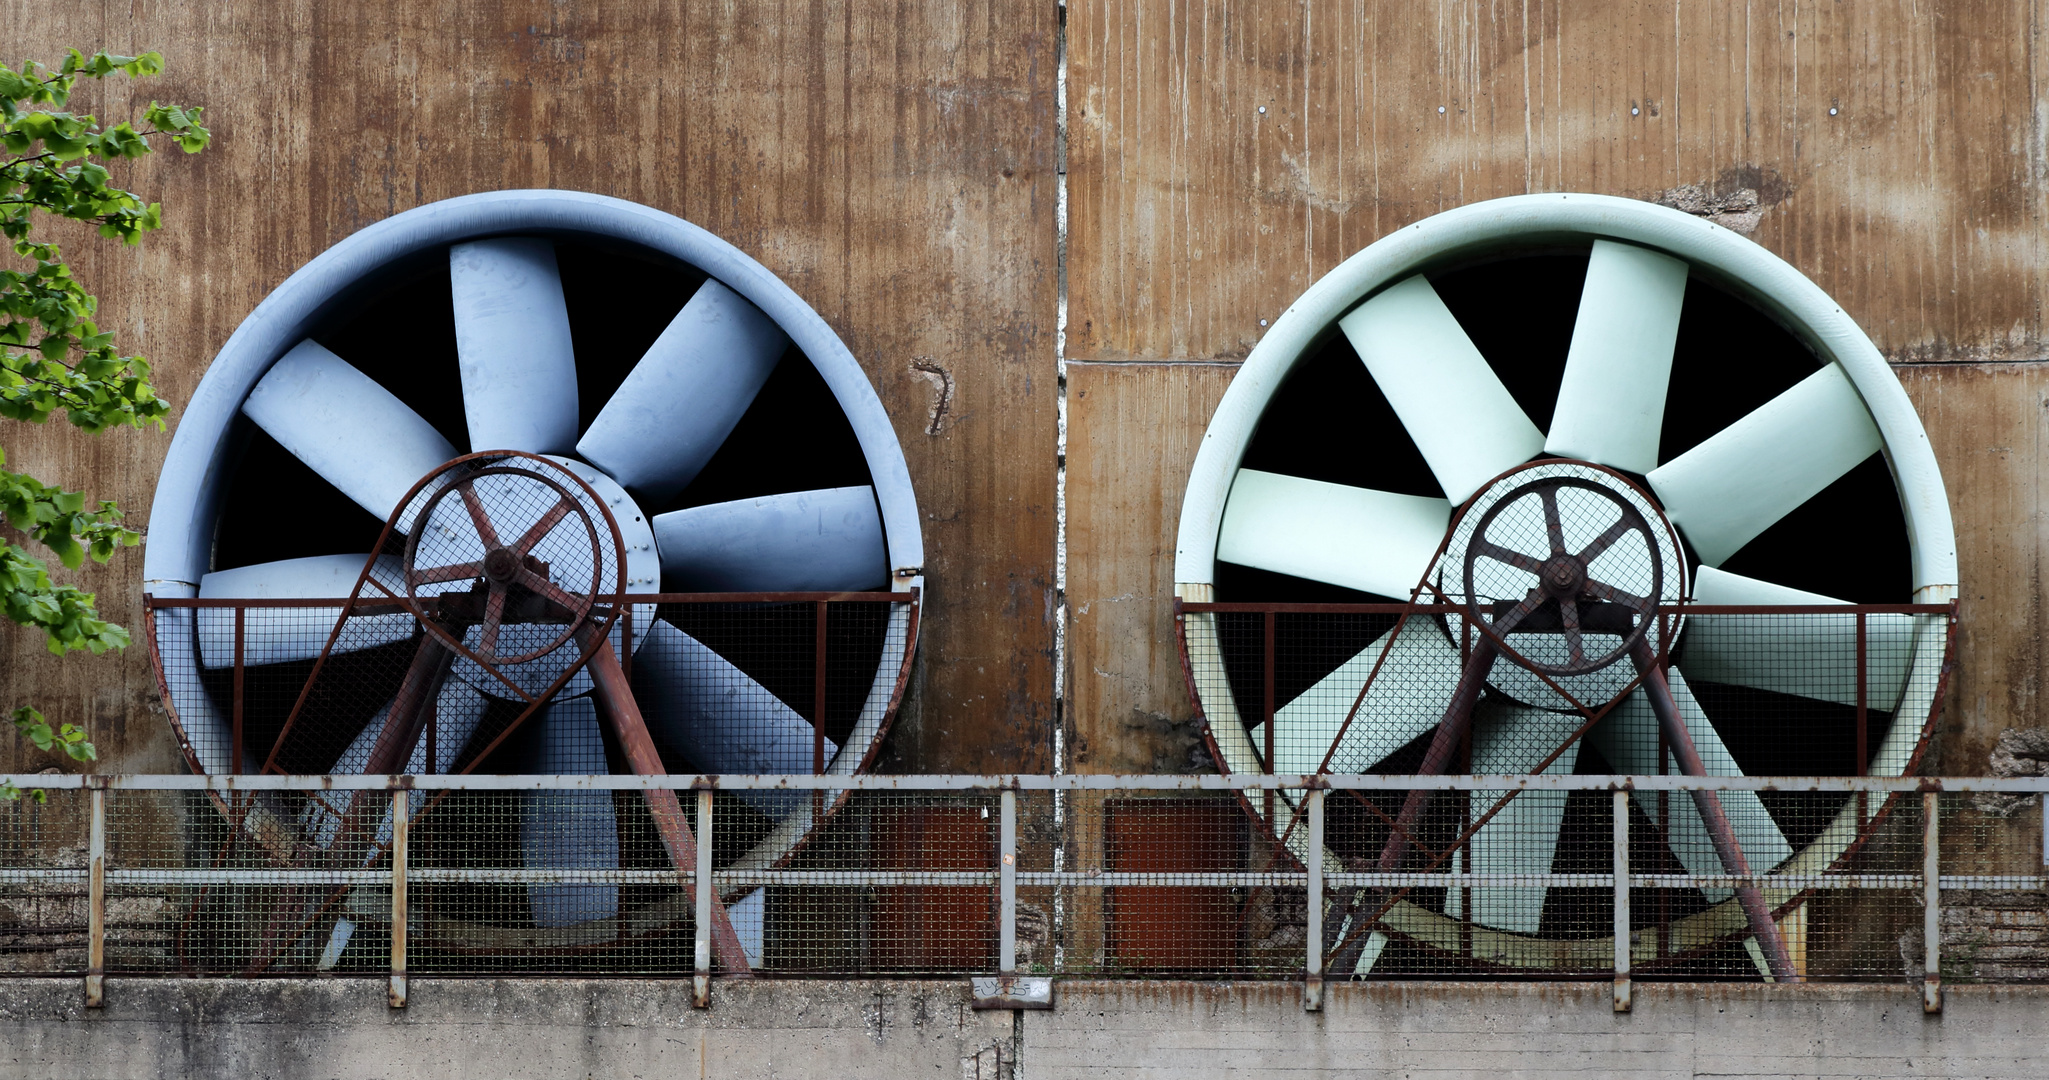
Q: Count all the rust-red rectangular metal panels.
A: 2